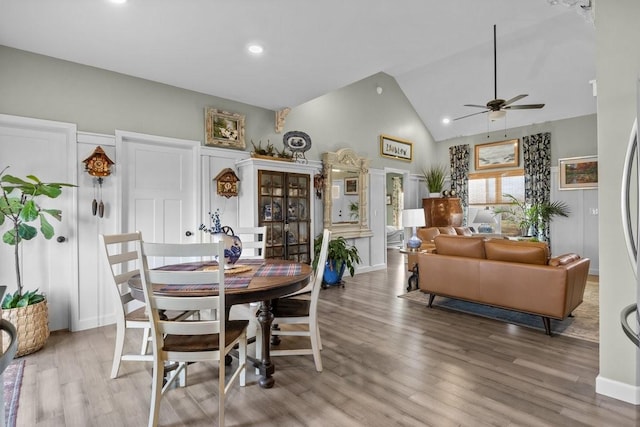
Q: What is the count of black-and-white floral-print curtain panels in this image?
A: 2